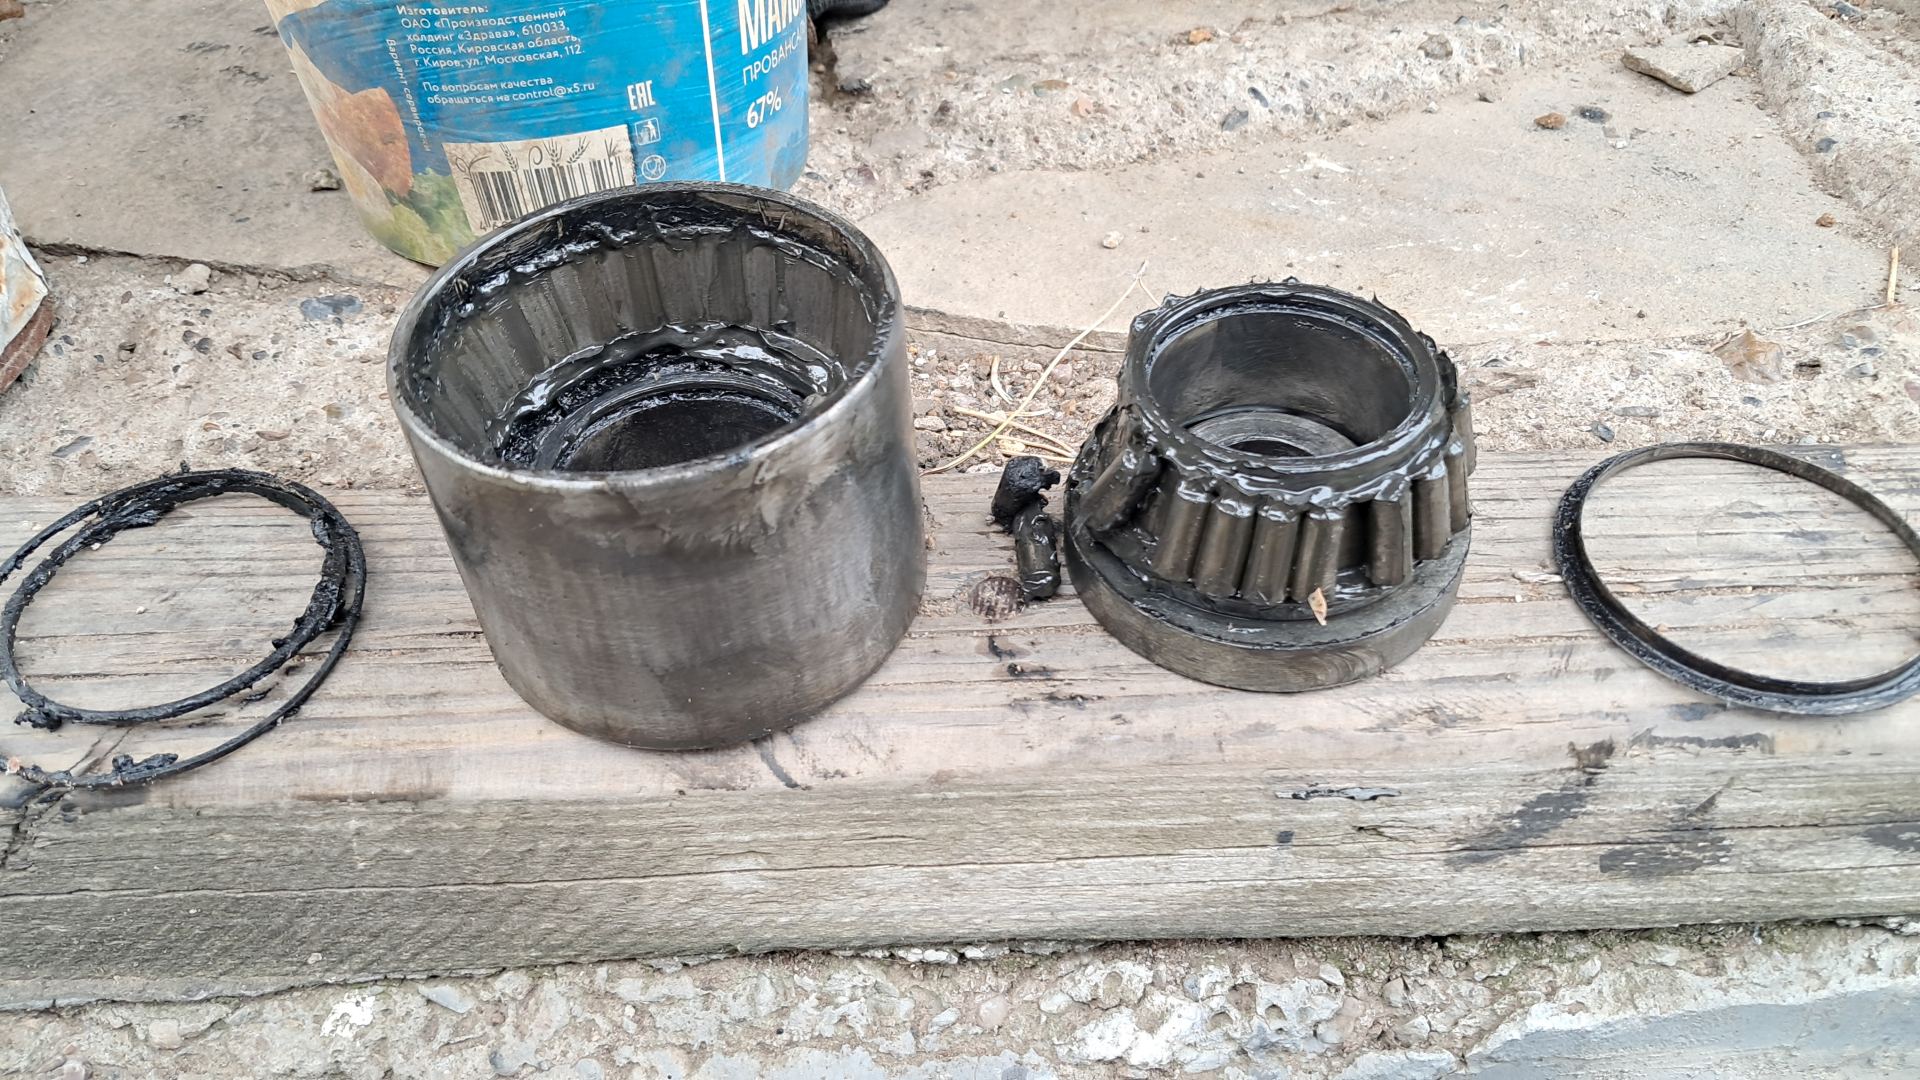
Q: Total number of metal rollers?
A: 11